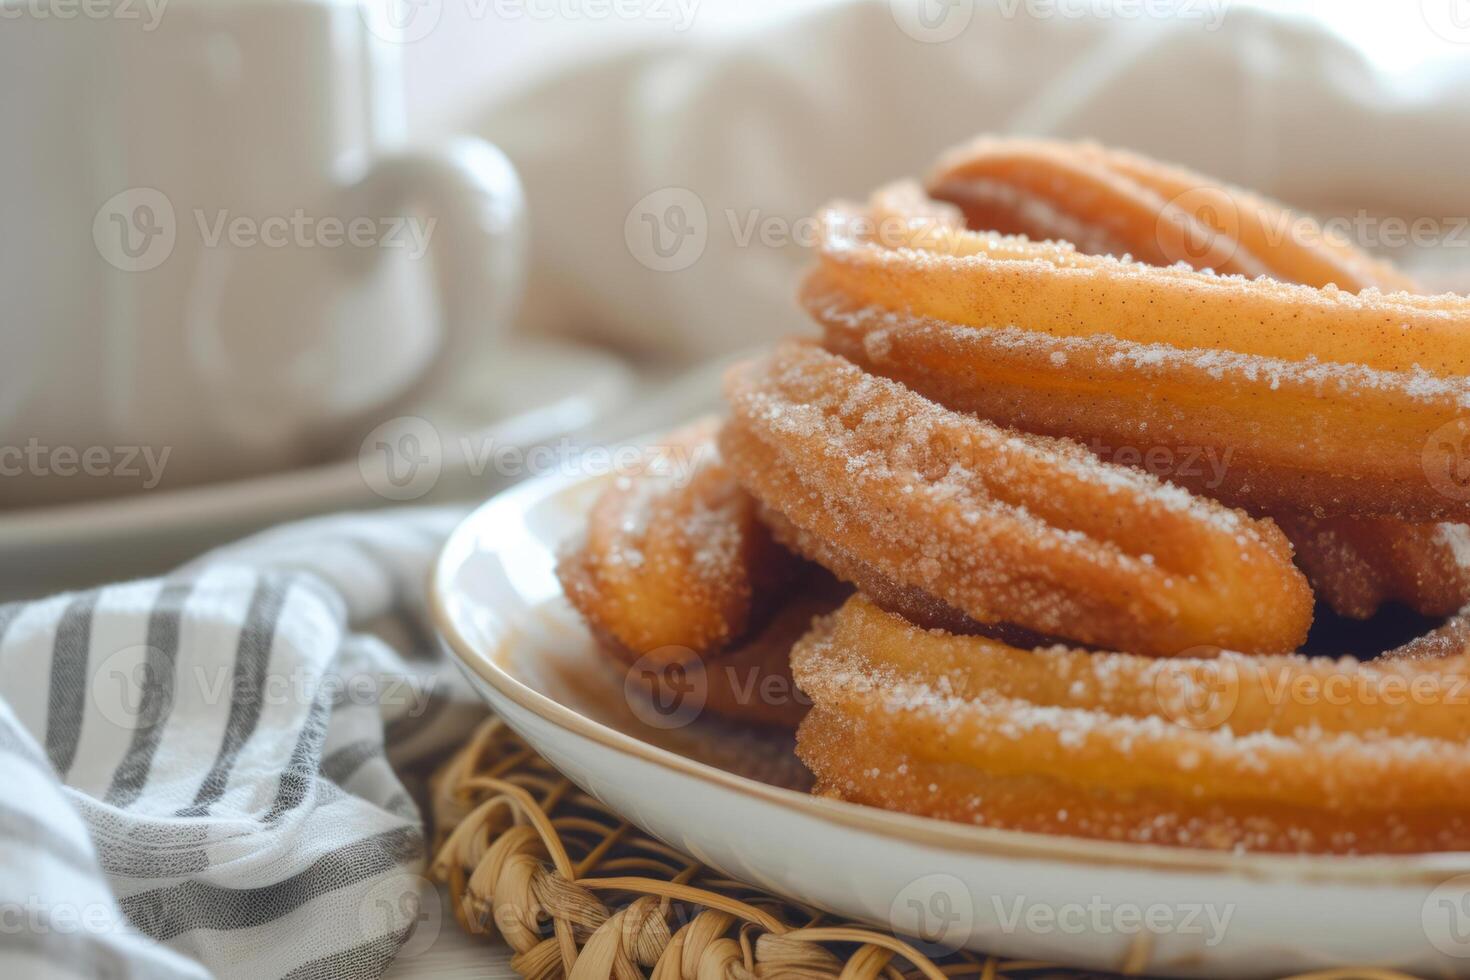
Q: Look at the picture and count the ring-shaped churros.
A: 0